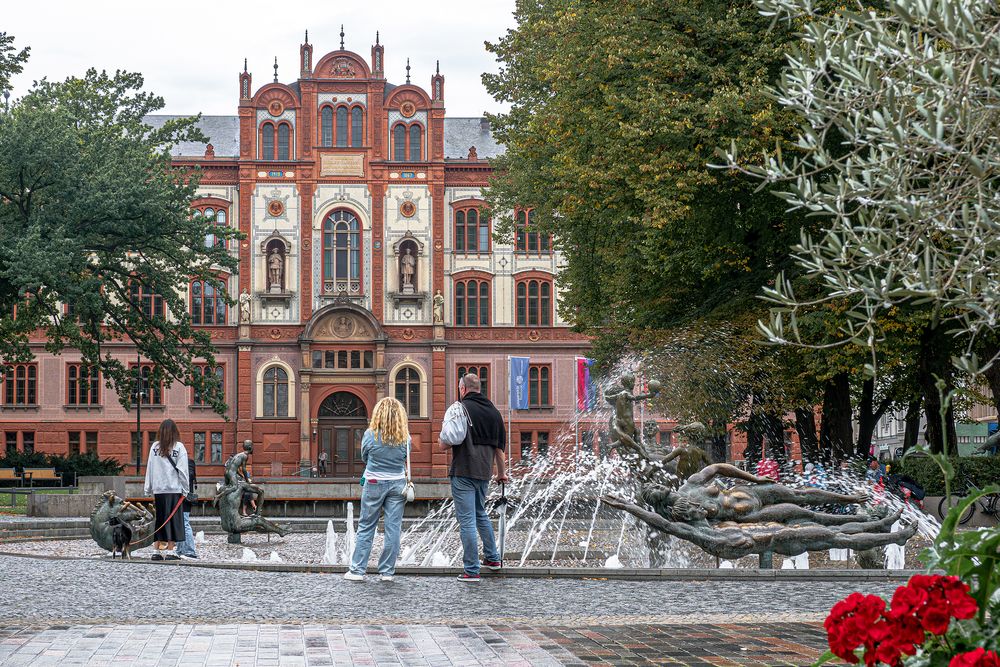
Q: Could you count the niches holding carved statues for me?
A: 2